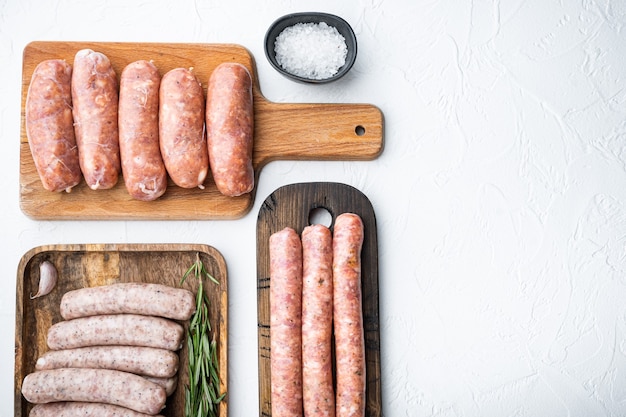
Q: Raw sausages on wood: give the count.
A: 14